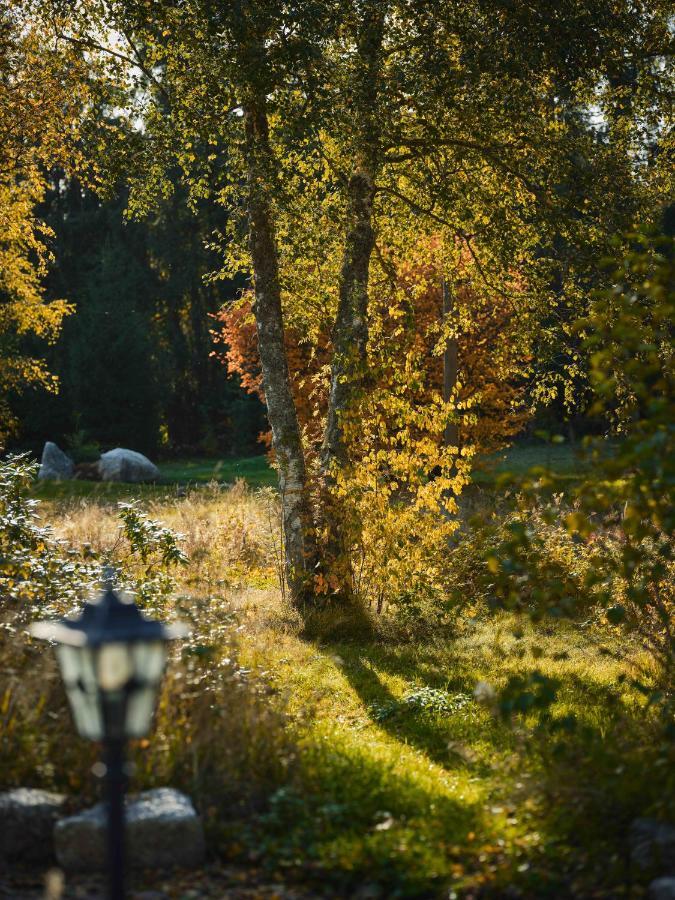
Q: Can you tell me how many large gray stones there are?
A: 4